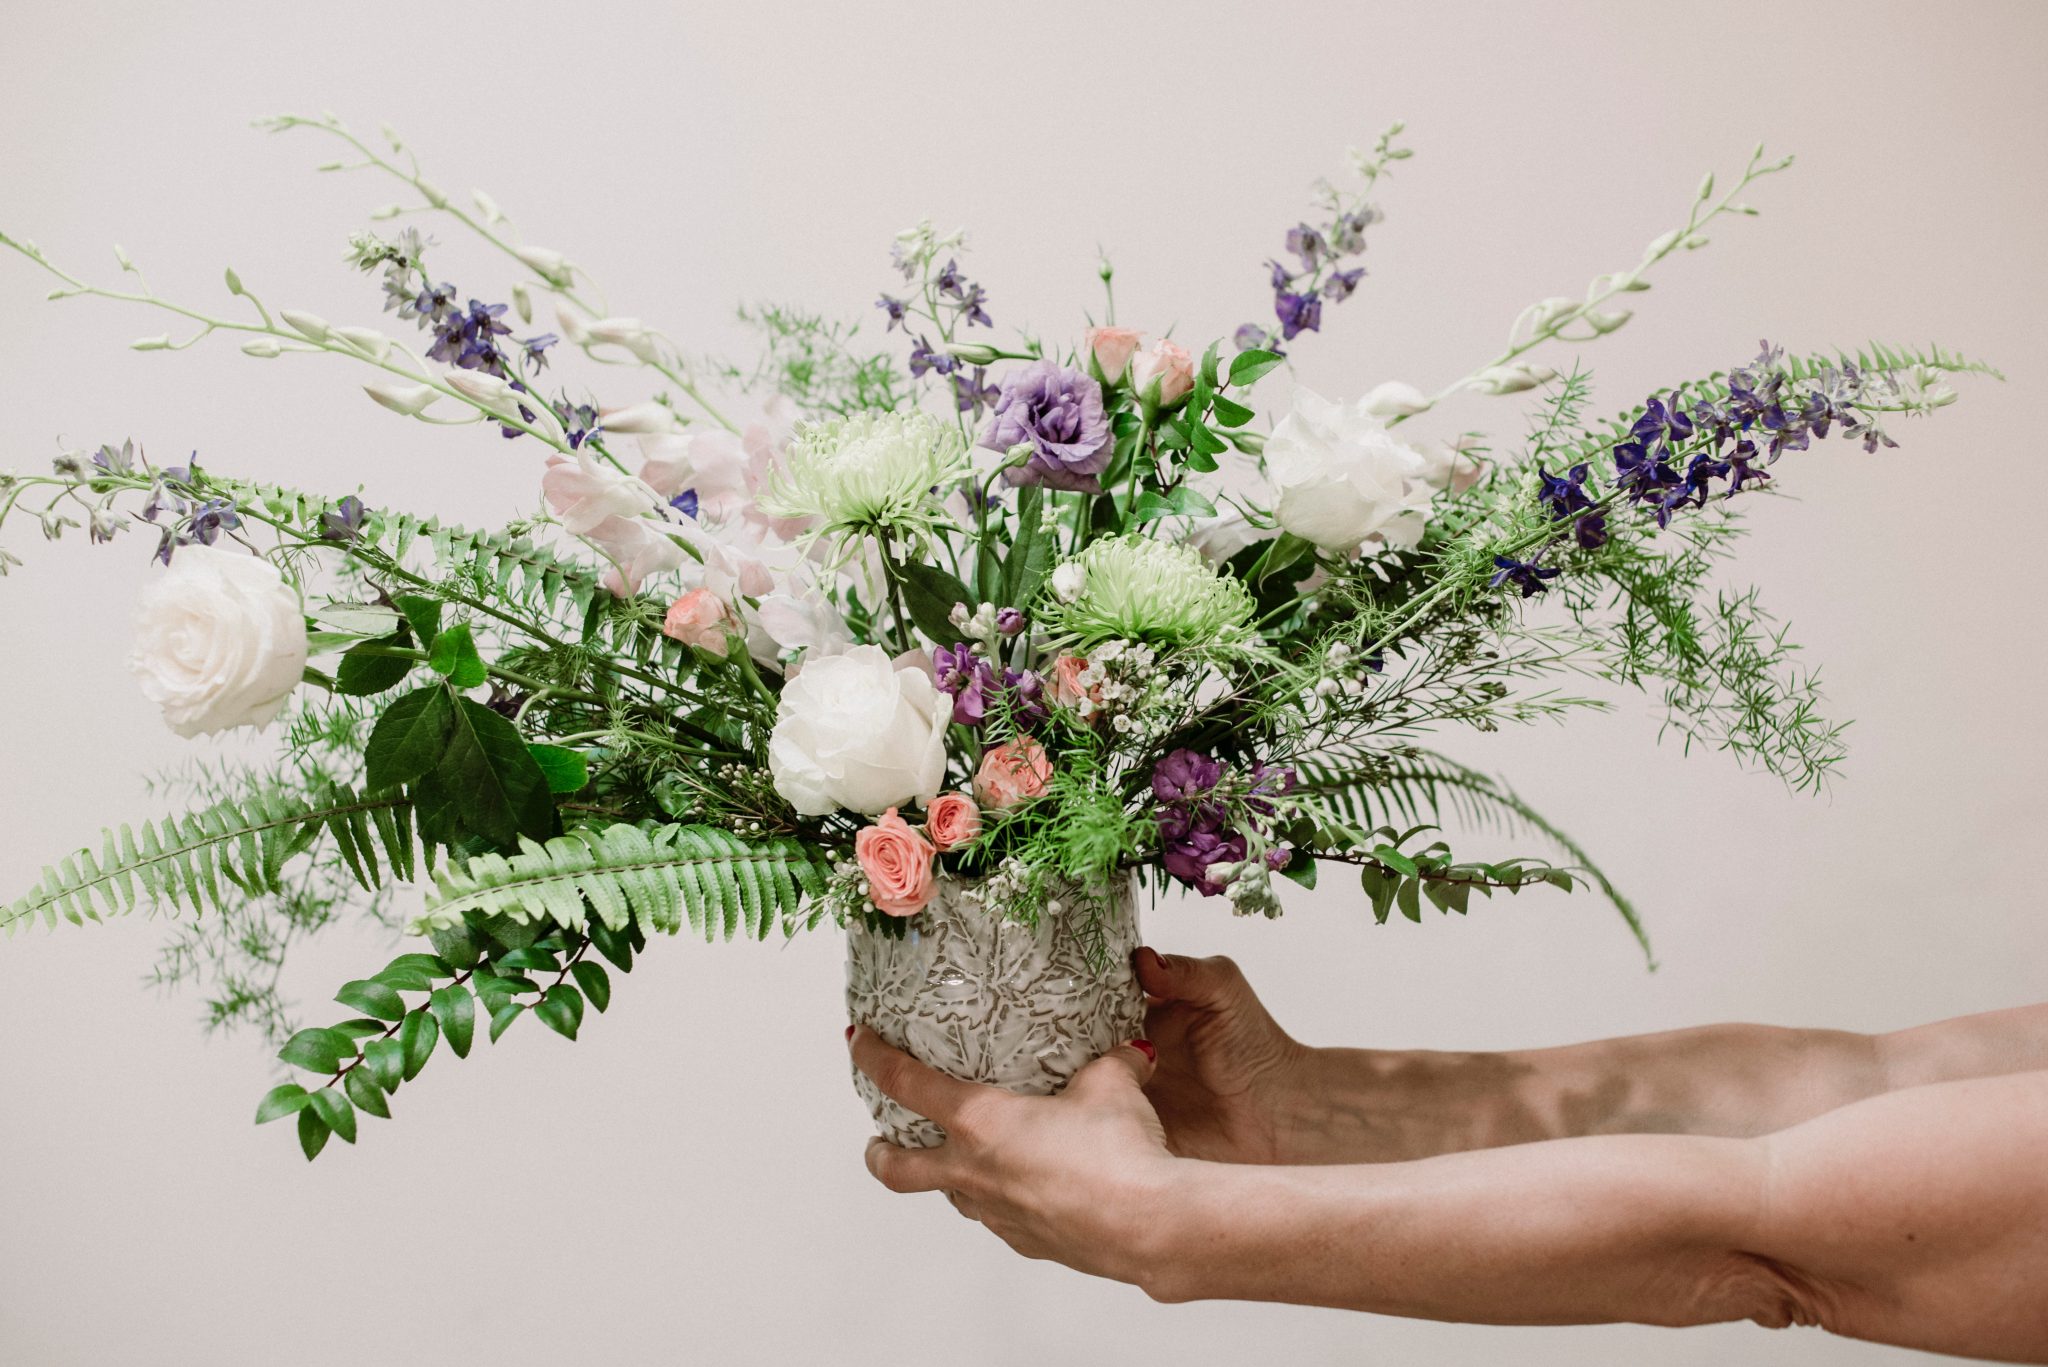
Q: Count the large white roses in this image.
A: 3